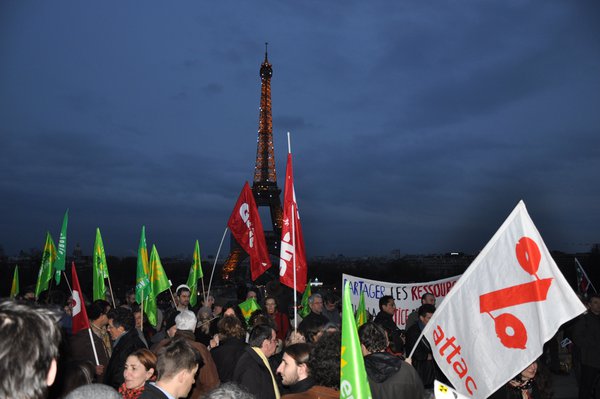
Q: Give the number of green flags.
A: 11